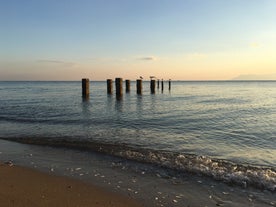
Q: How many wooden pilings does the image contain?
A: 9